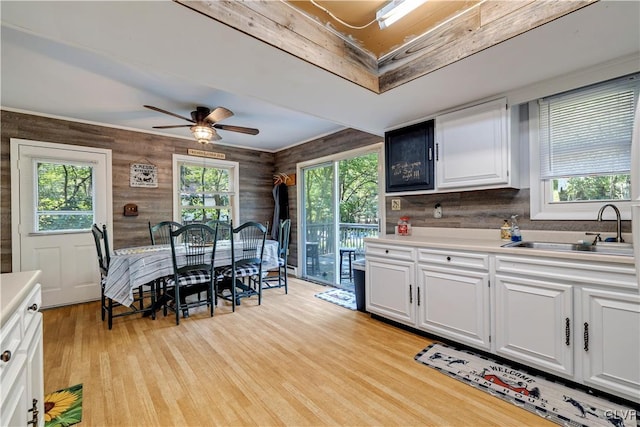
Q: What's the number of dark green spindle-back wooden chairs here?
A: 6